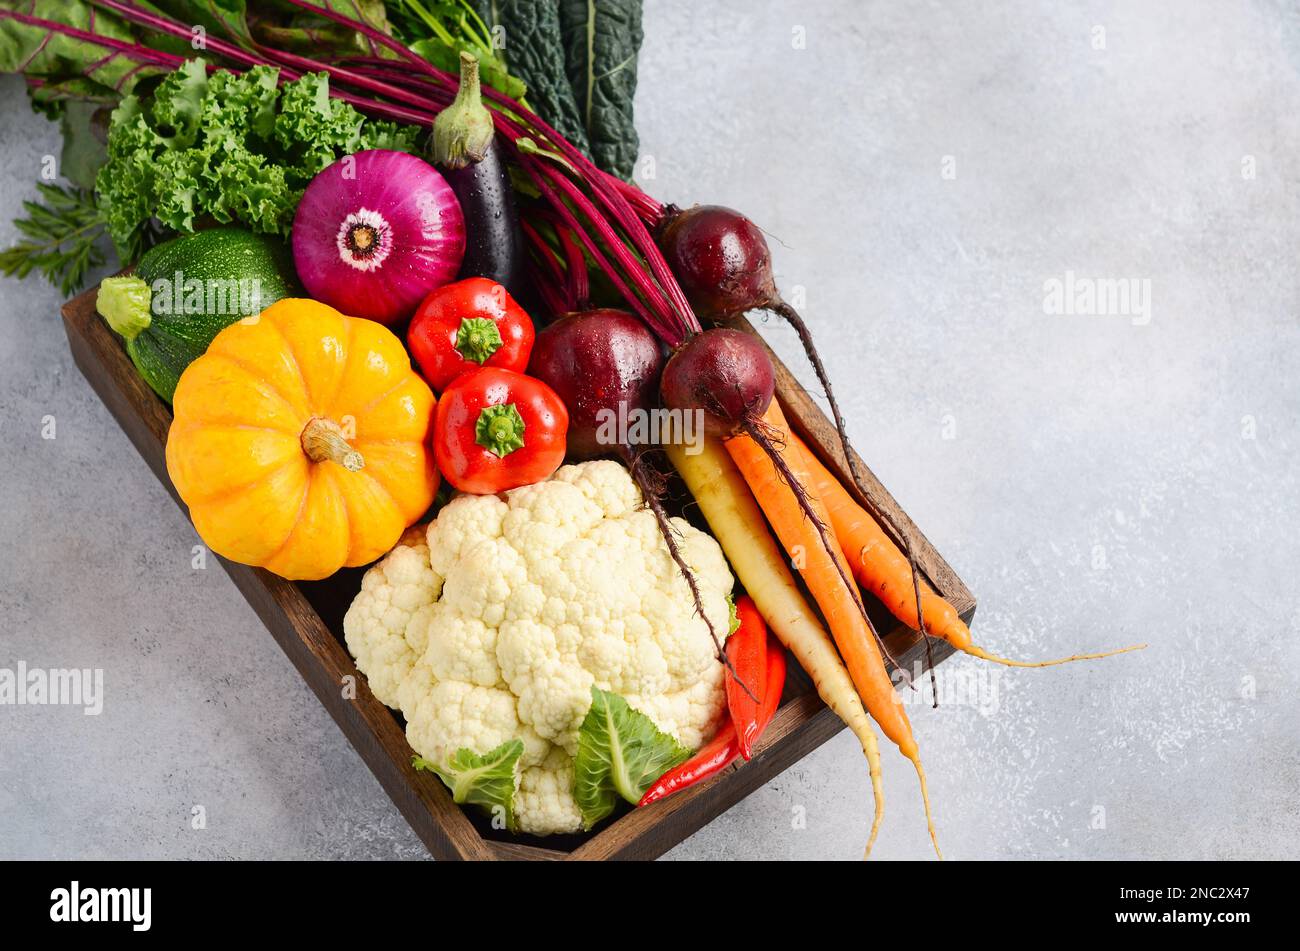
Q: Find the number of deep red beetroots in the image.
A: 3